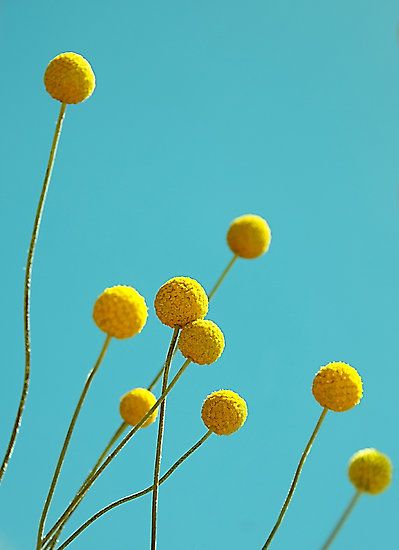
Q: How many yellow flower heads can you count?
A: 9